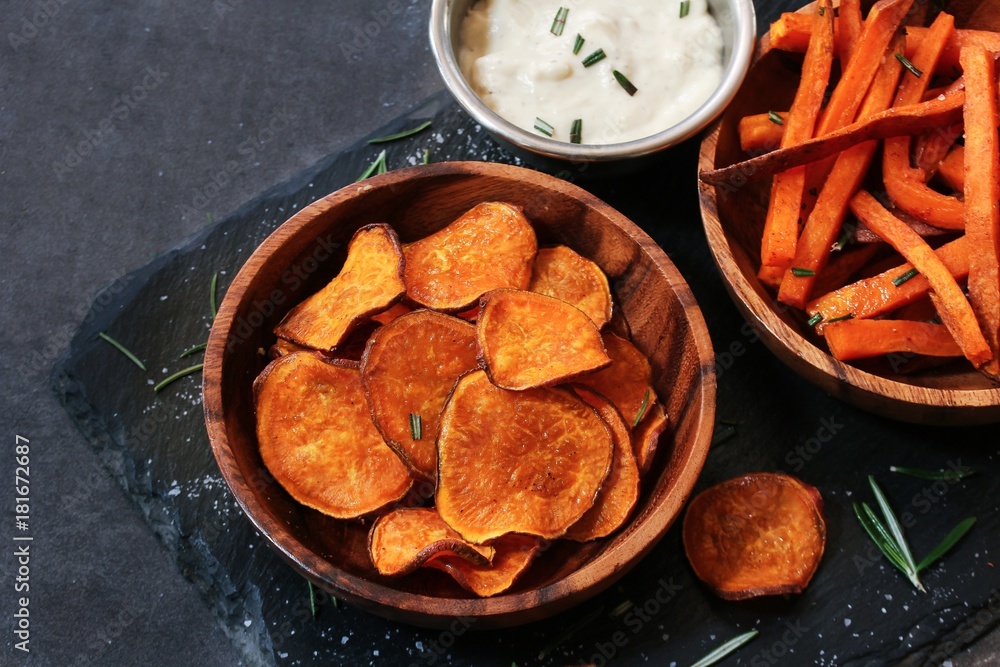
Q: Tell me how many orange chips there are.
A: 13